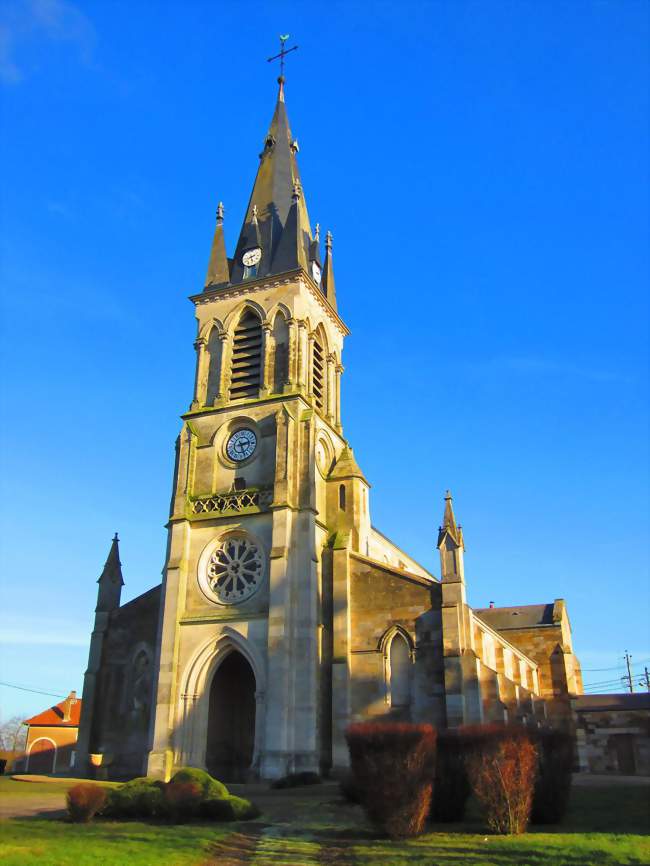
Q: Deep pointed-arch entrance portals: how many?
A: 1